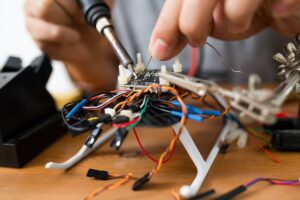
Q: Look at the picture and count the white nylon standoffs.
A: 4